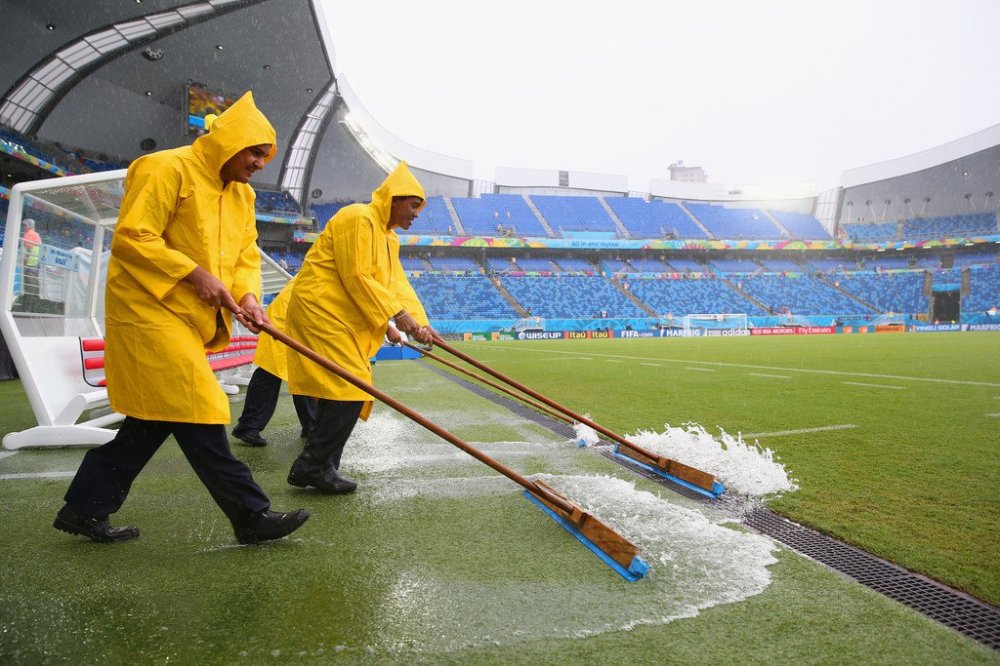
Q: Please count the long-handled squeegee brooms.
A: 3